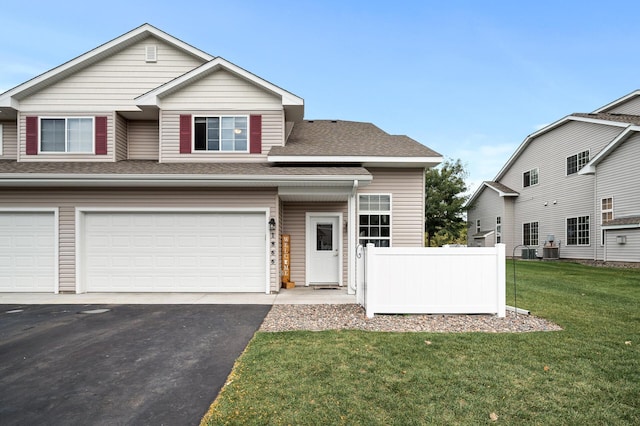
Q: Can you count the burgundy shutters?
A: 4